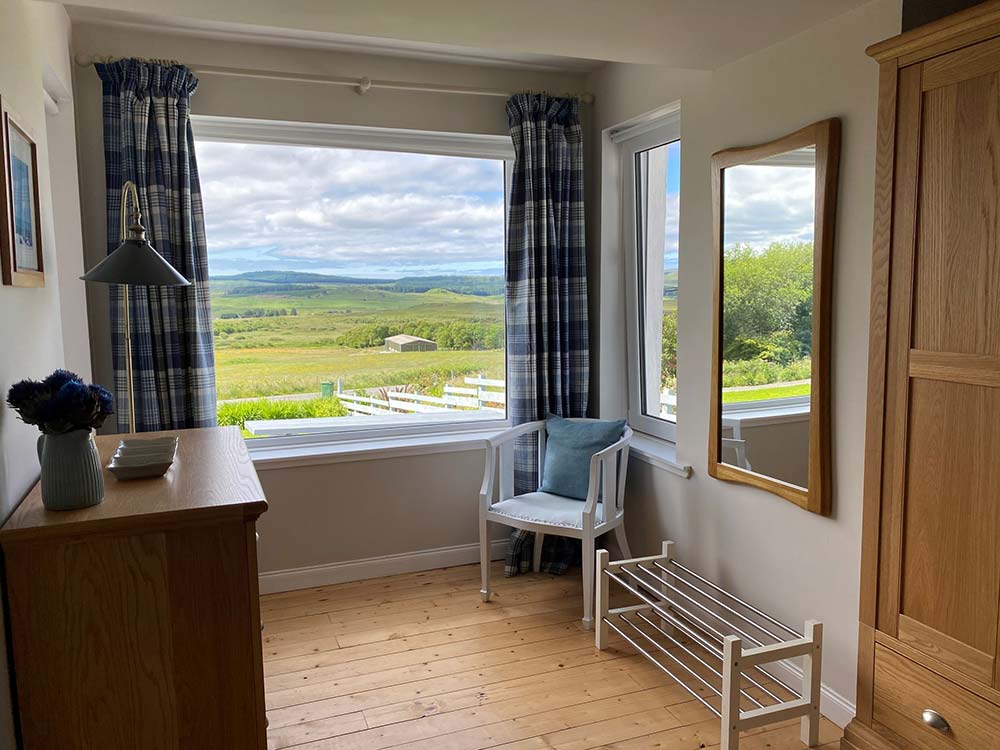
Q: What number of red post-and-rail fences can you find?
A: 0